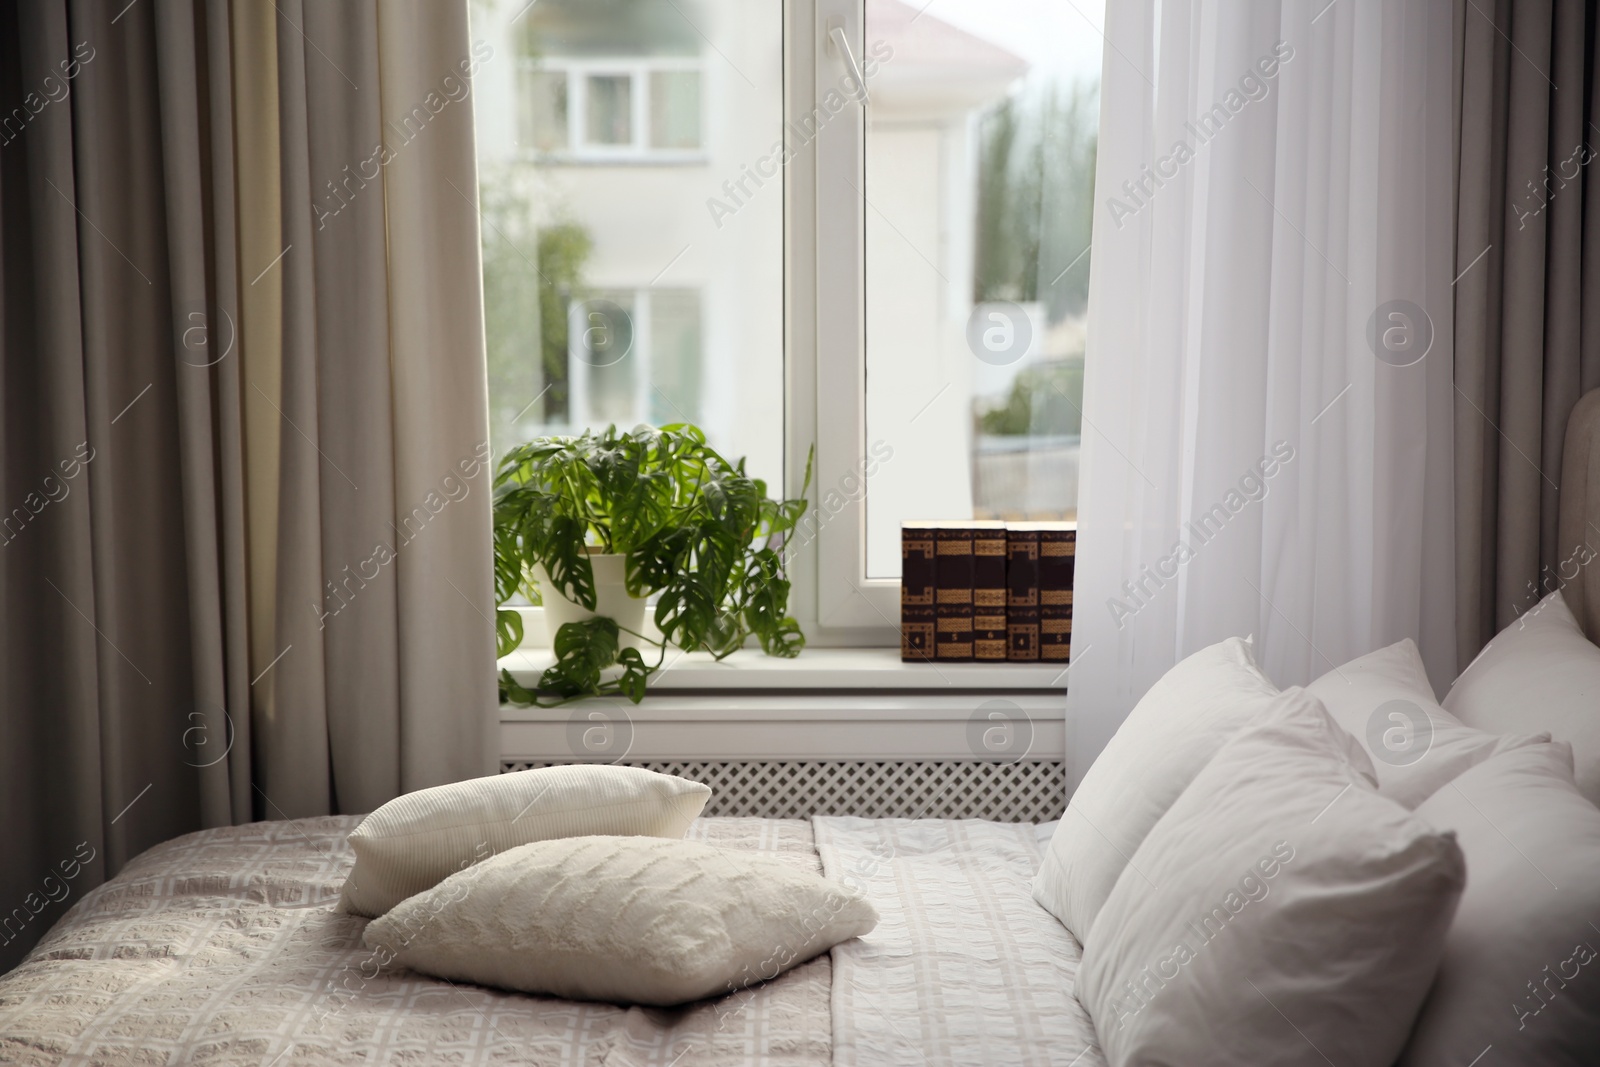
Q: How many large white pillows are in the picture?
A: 5